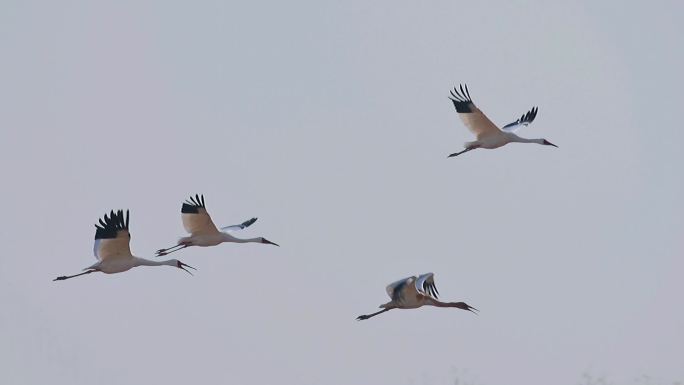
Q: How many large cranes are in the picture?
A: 4